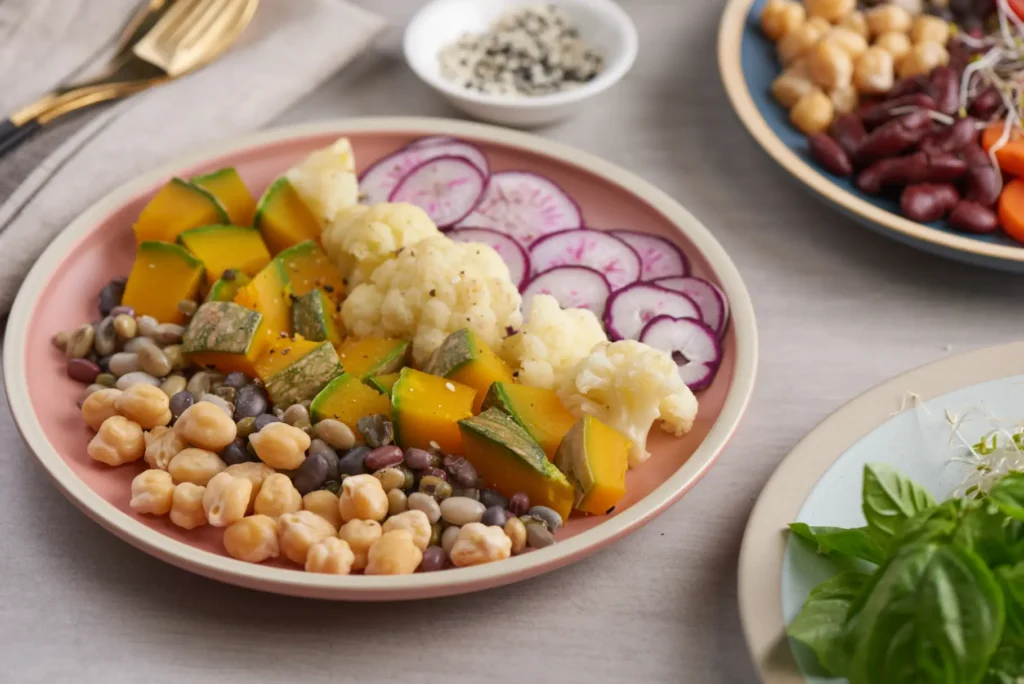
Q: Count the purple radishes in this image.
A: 11